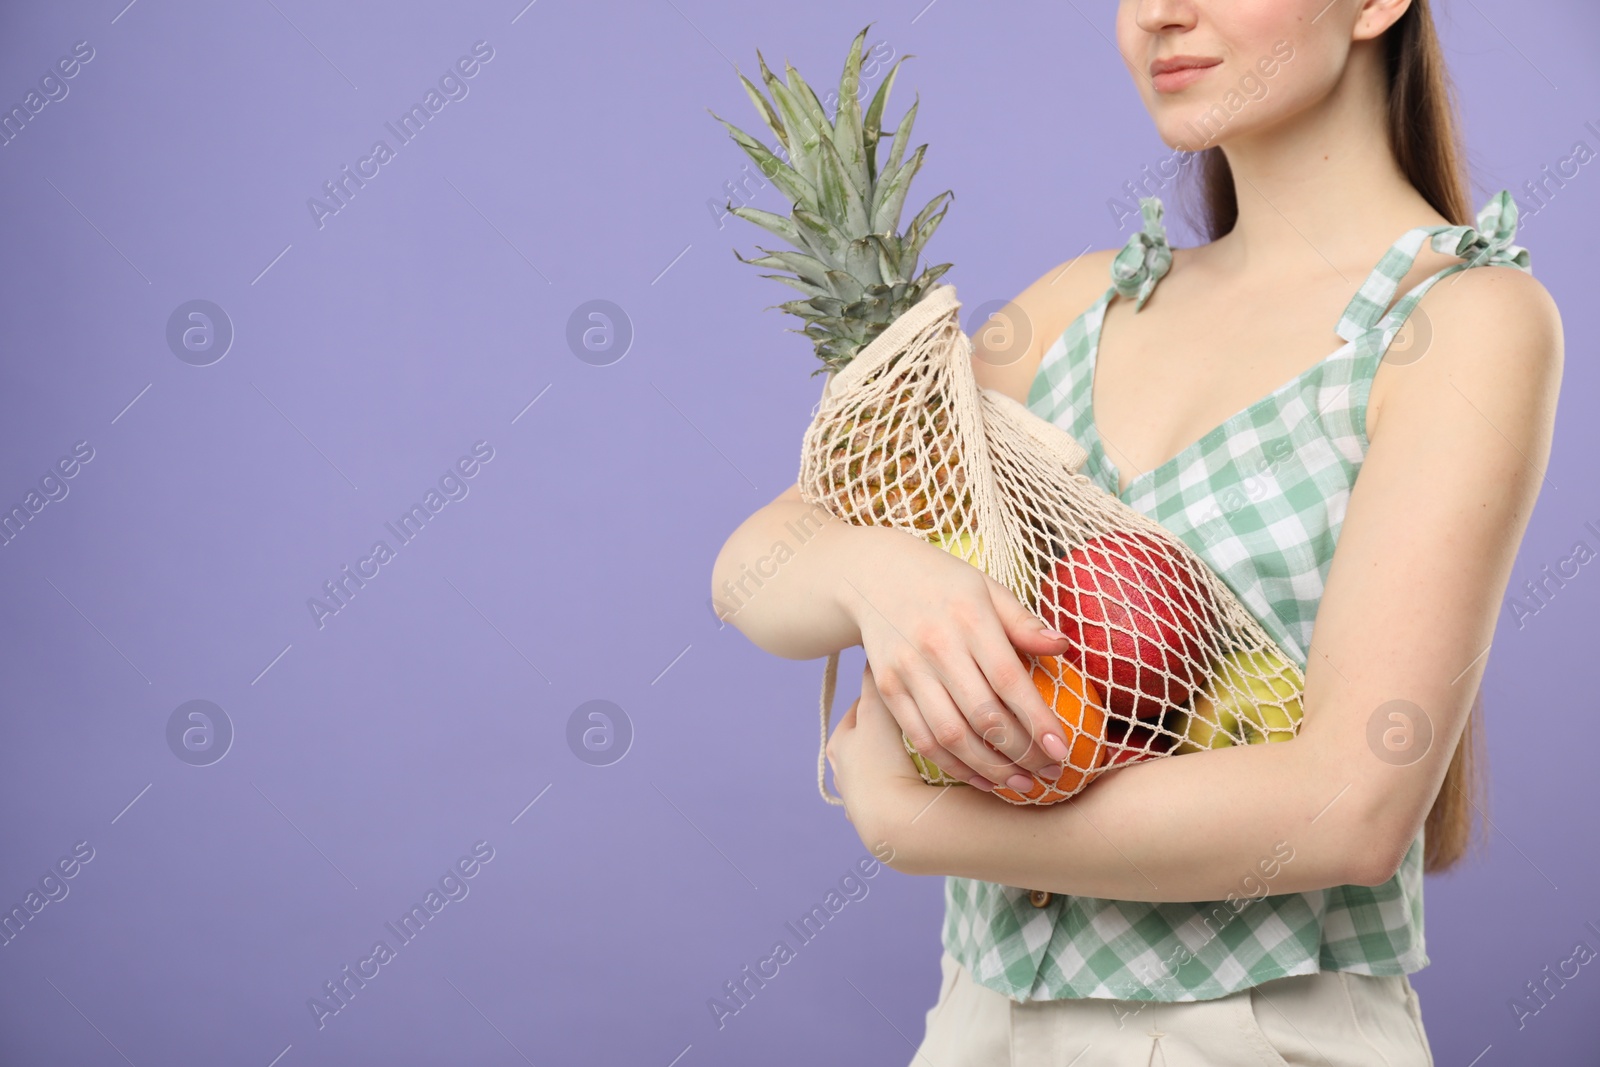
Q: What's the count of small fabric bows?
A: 2